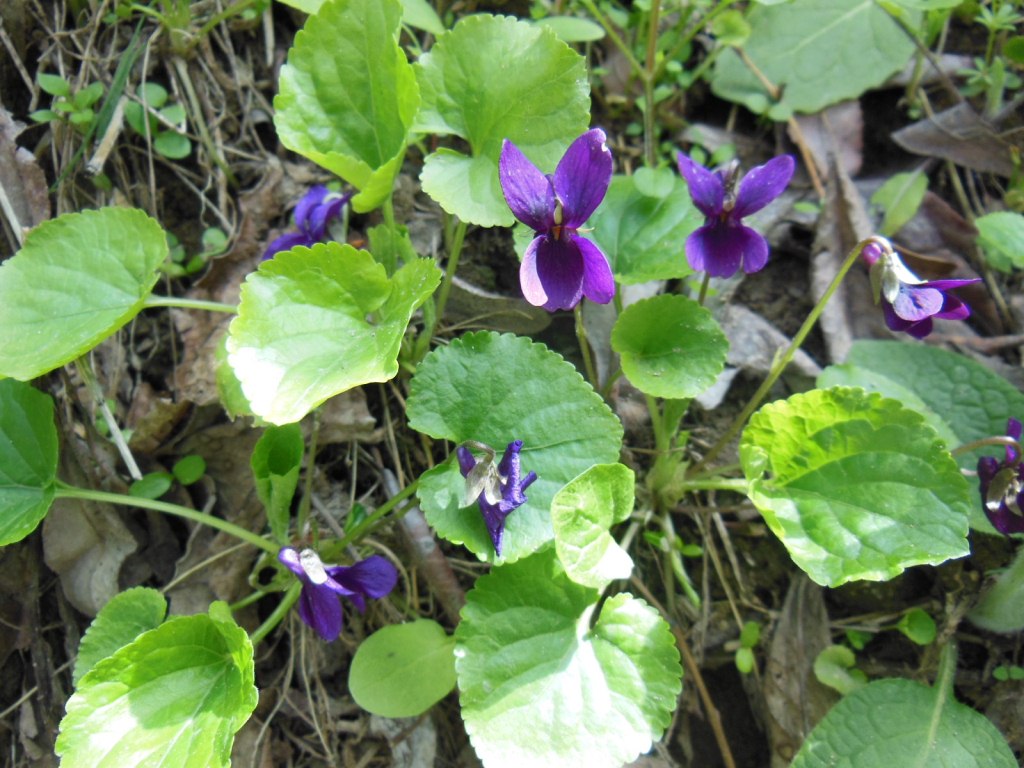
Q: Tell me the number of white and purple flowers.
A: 7